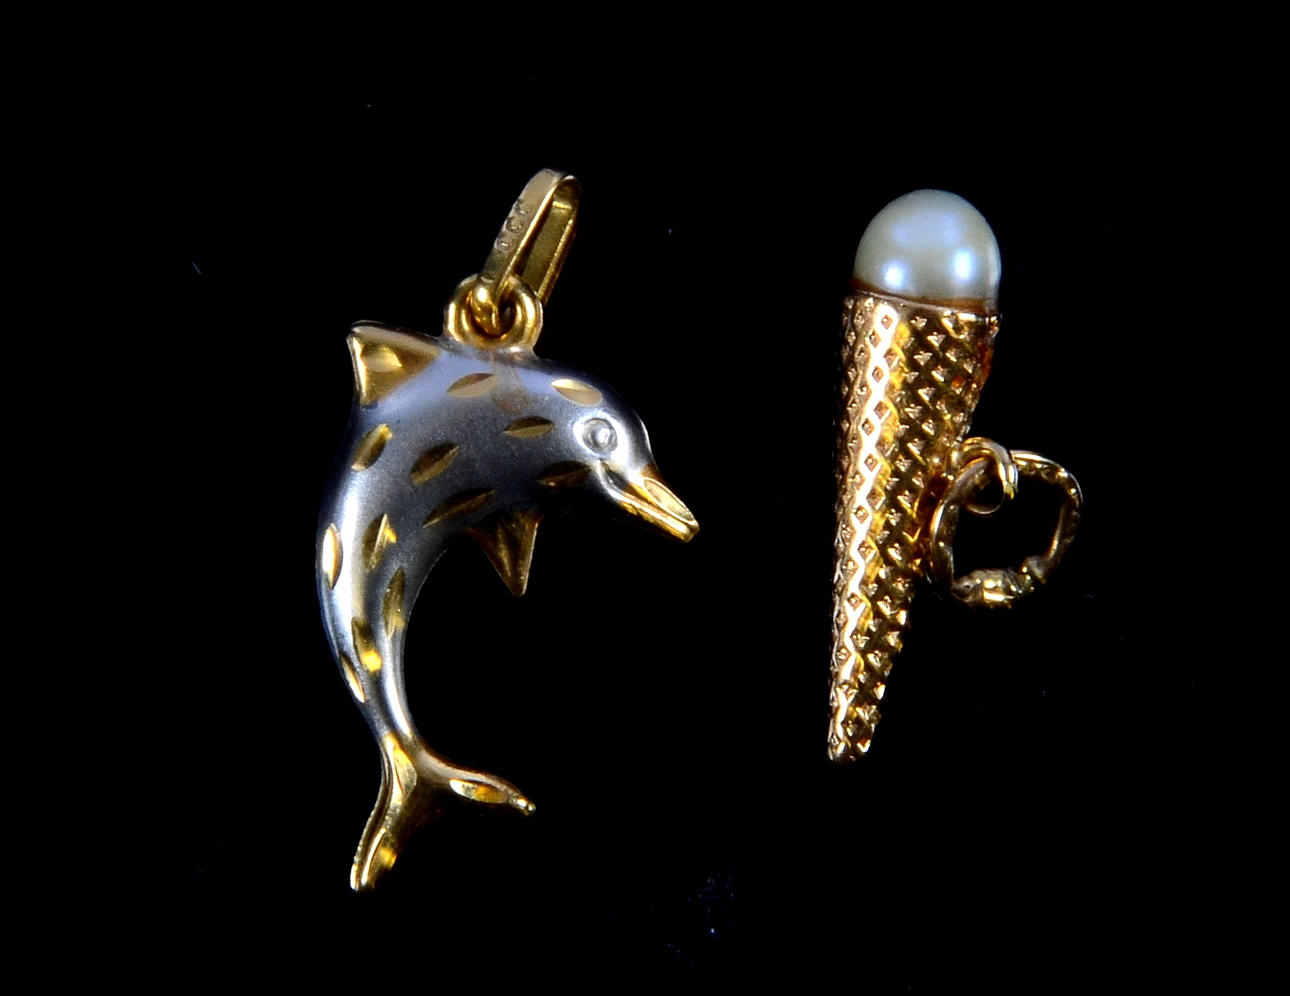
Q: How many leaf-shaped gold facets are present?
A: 12